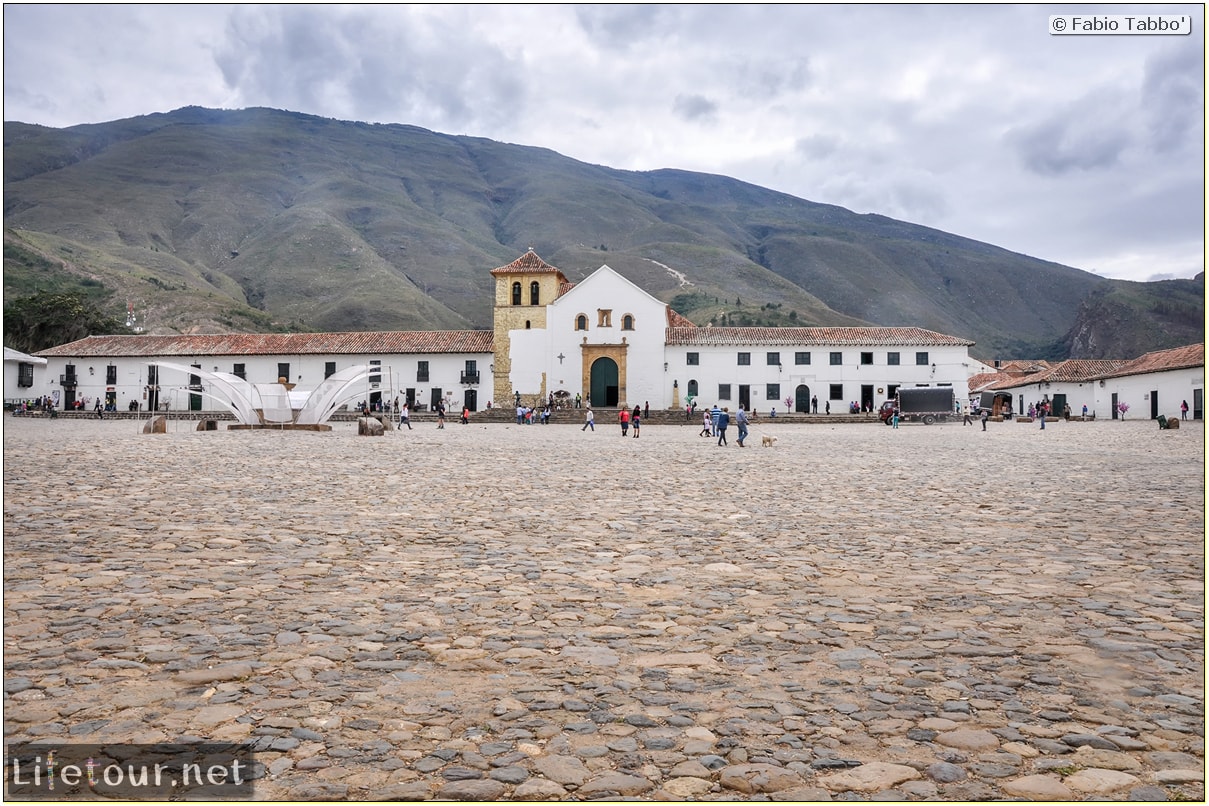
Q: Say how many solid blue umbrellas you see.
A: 0